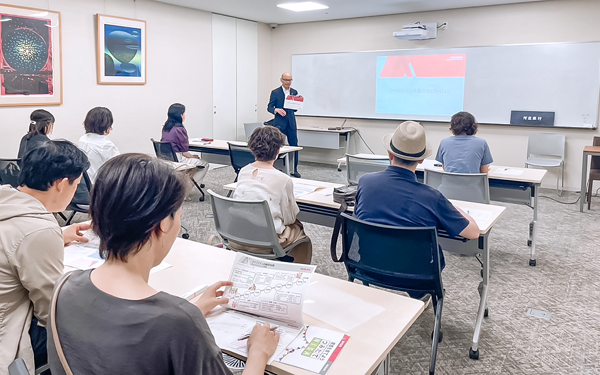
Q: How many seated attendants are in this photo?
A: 8